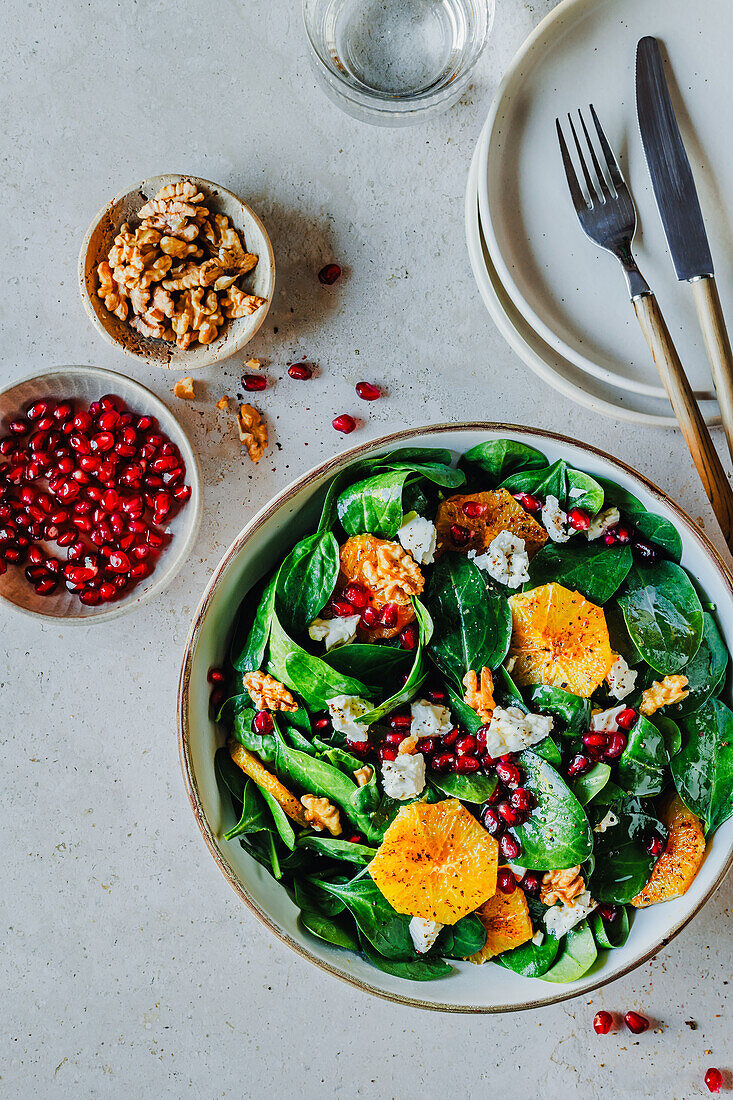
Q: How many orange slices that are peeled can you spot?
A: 7